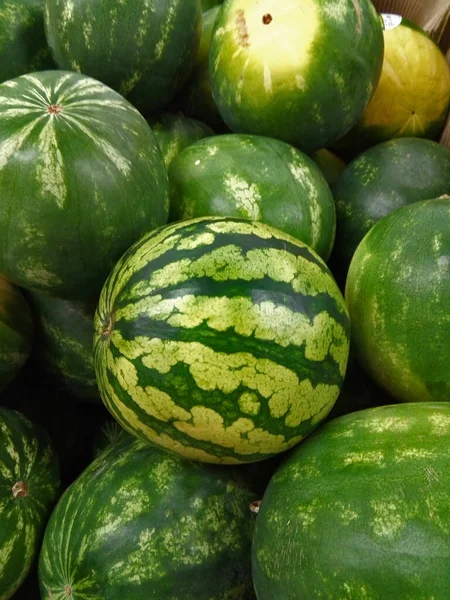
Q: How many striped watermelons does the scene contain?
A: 1